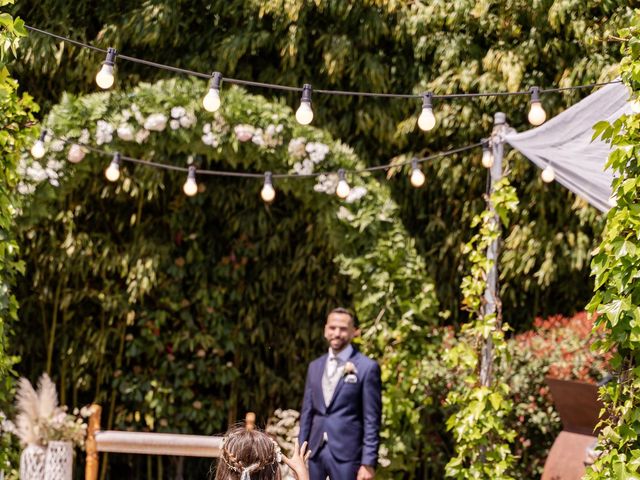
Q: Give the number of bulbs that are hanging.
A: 13